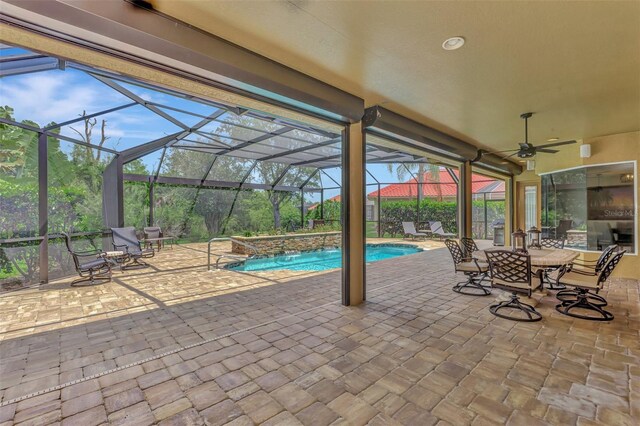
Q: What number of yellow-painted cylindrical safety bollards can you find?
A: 0